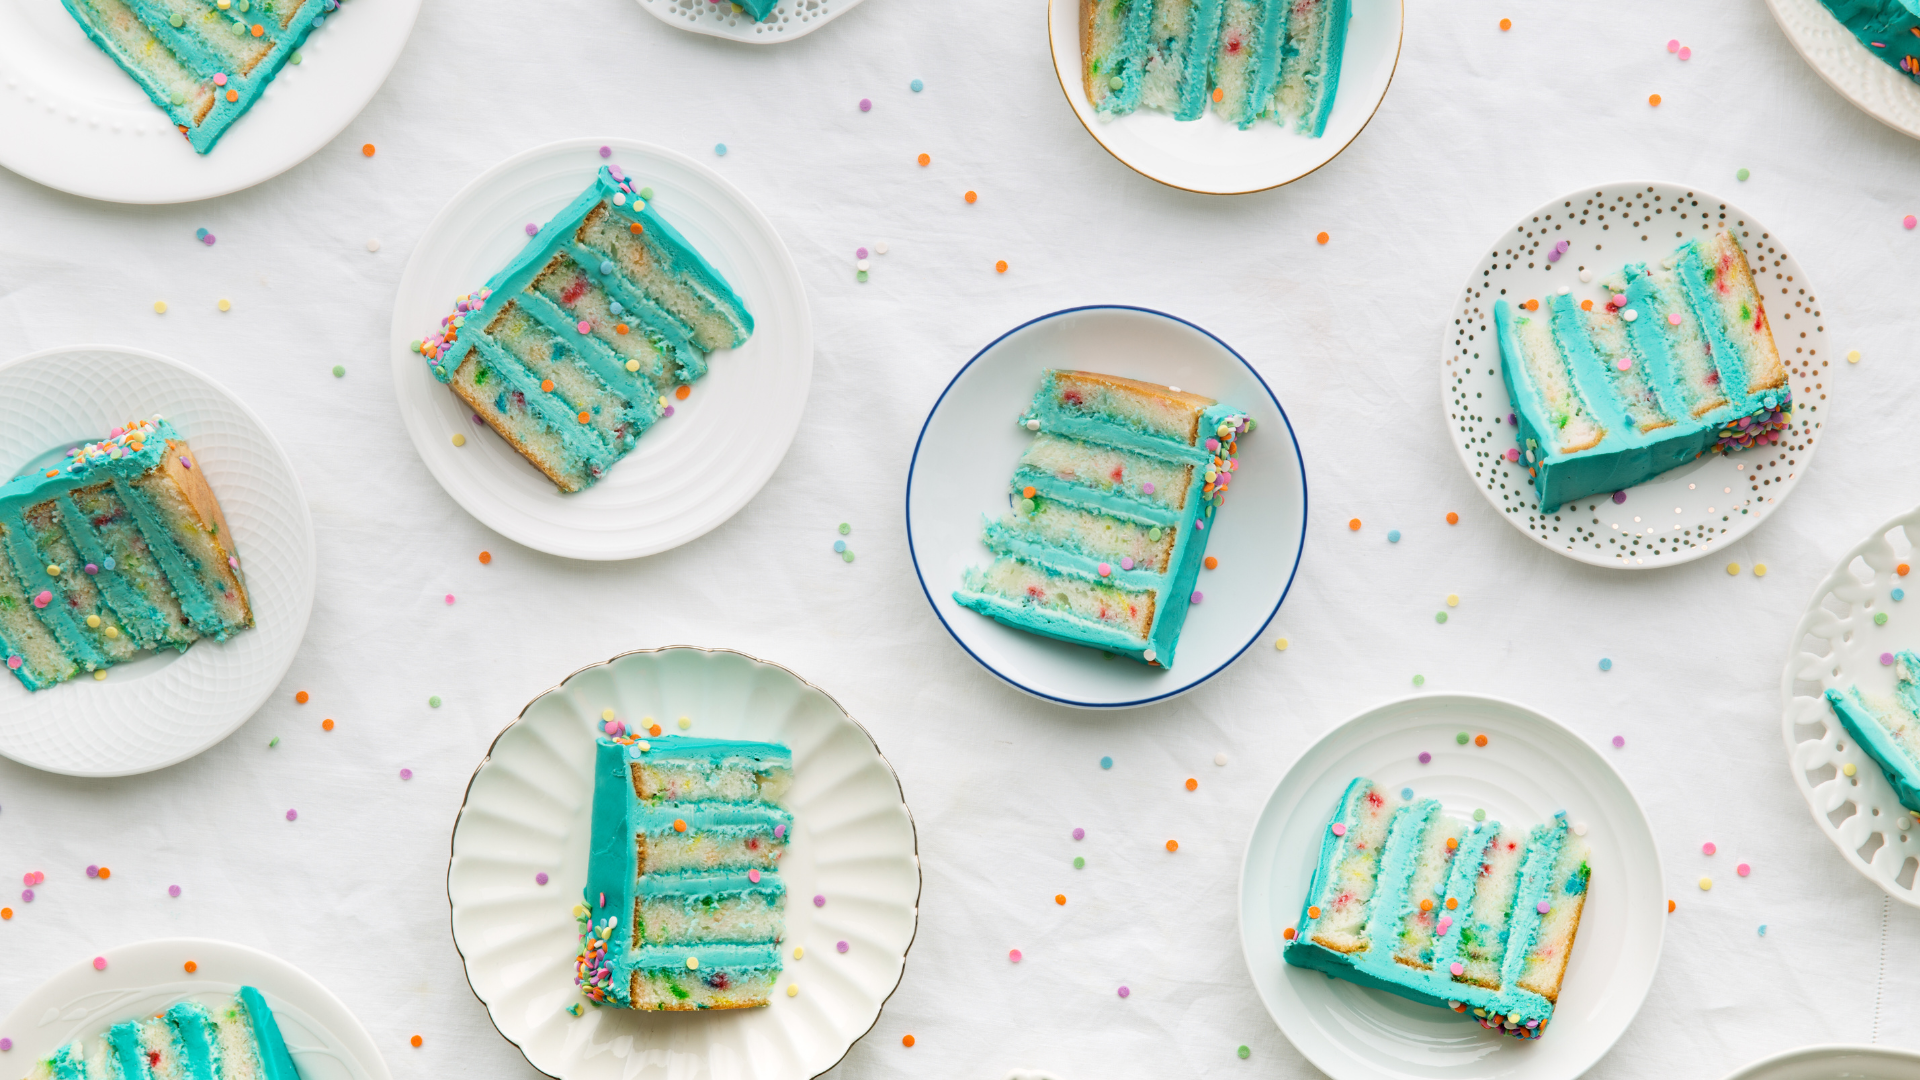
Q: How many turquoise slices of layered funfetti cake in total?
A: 12